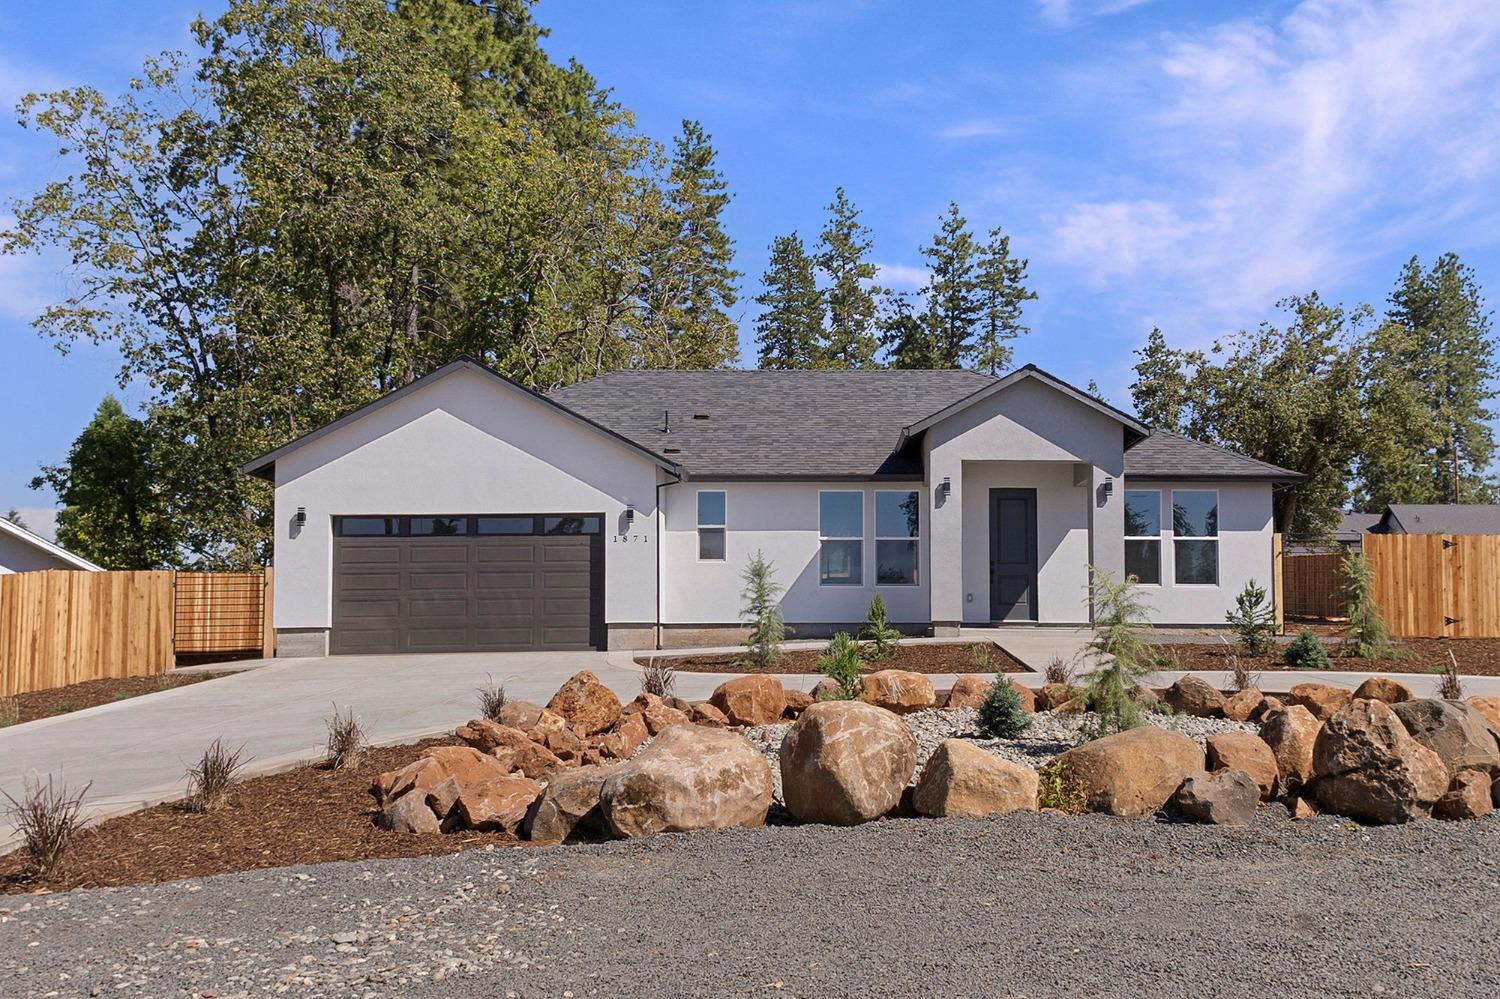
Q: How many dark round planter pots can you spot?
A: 0